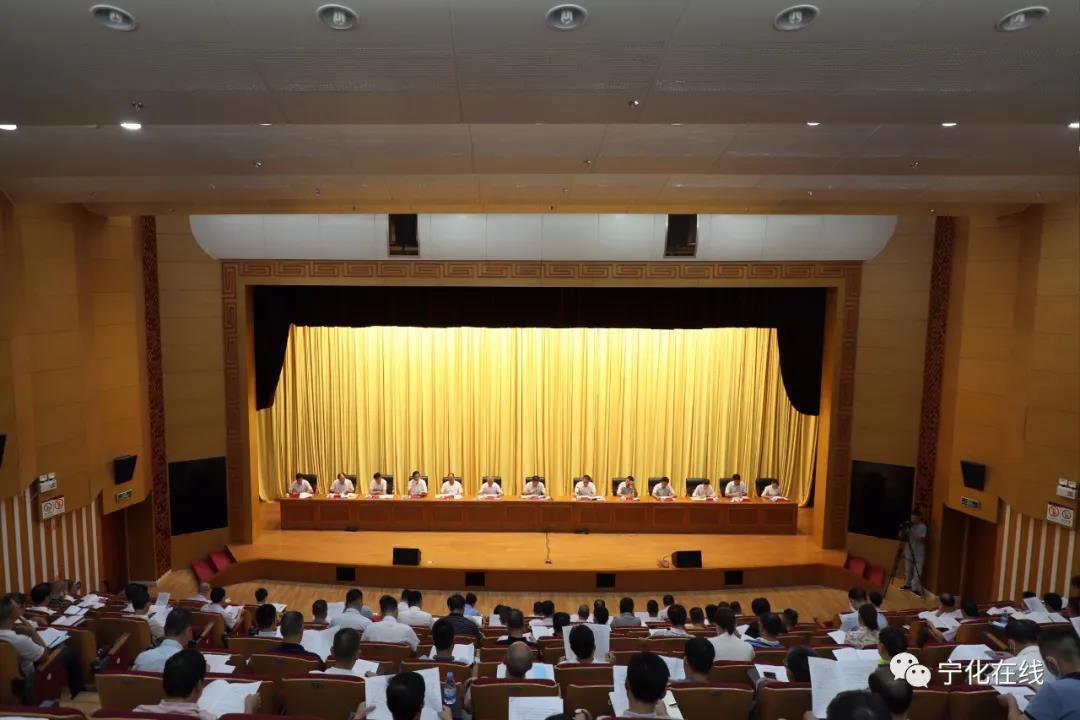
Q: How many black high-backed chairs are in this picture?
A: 13